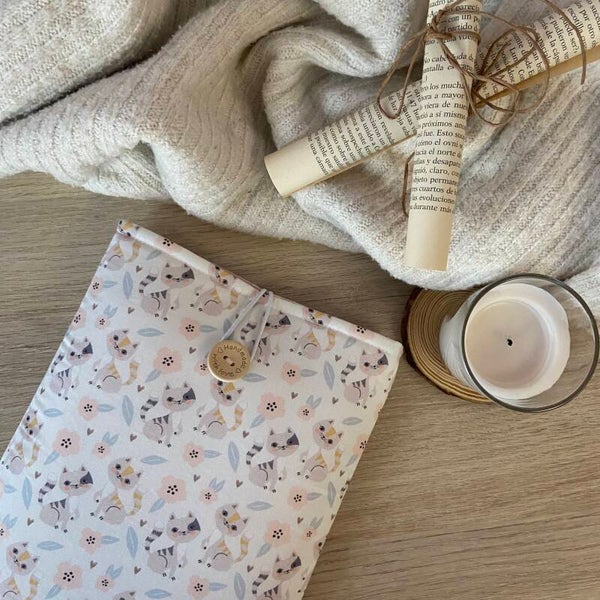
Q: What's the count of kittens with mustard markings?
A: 10